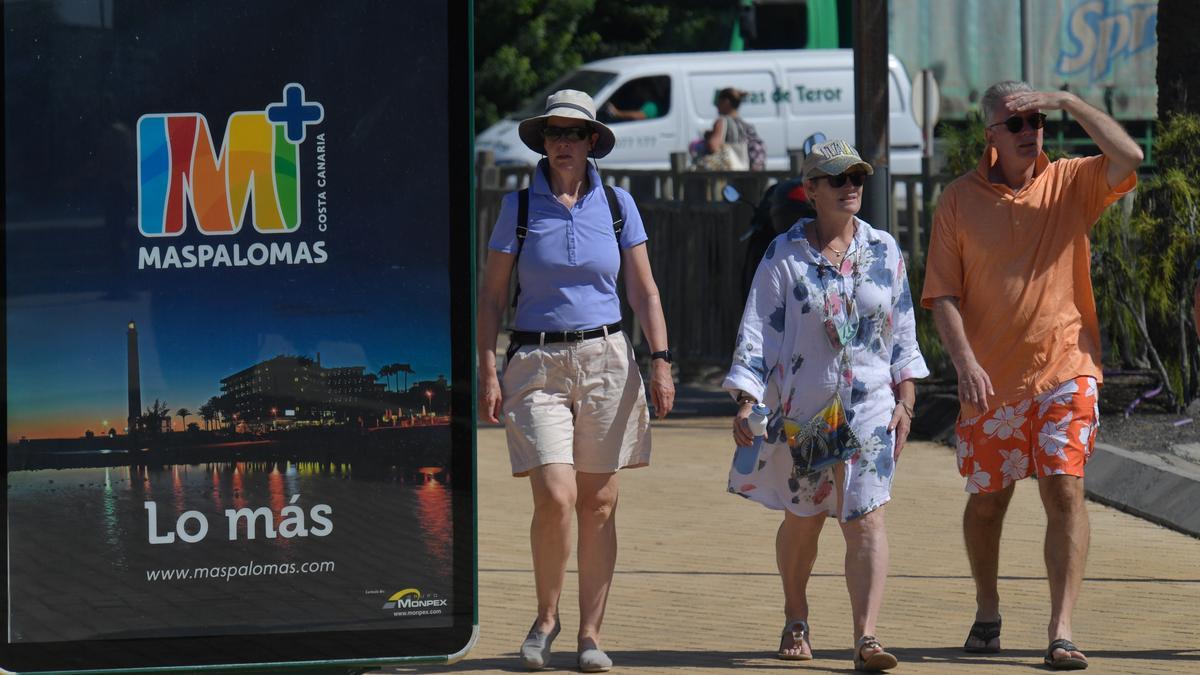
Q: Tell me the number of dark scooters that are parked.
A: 1